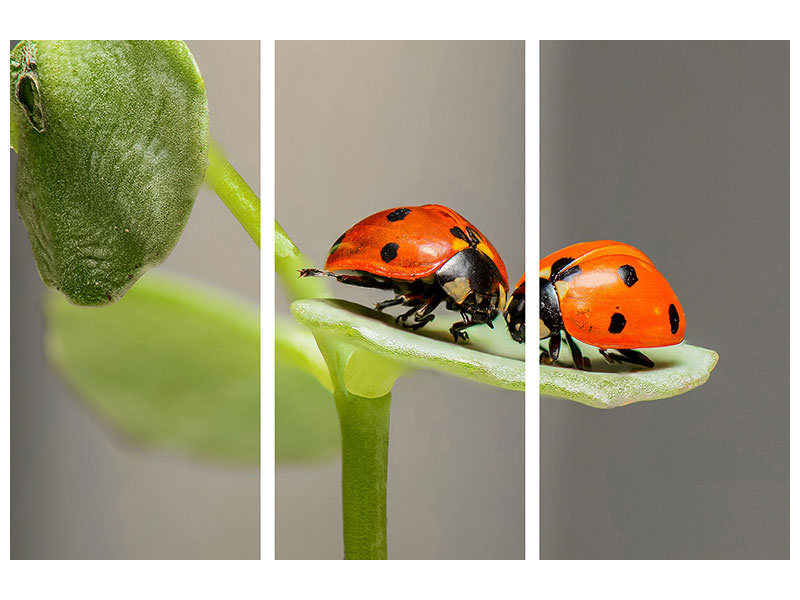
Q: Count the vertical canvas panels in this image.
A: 3